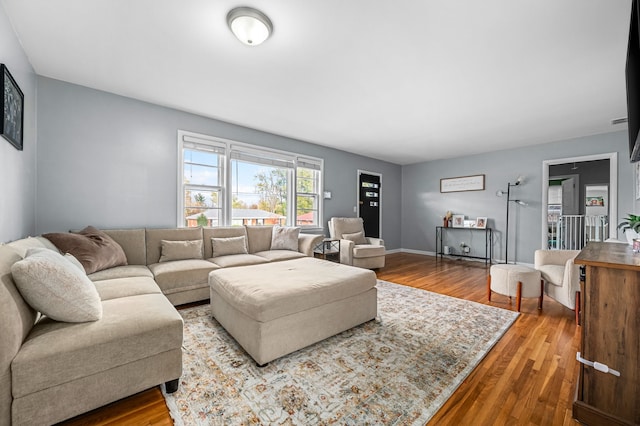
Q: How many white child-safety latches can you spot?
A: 1